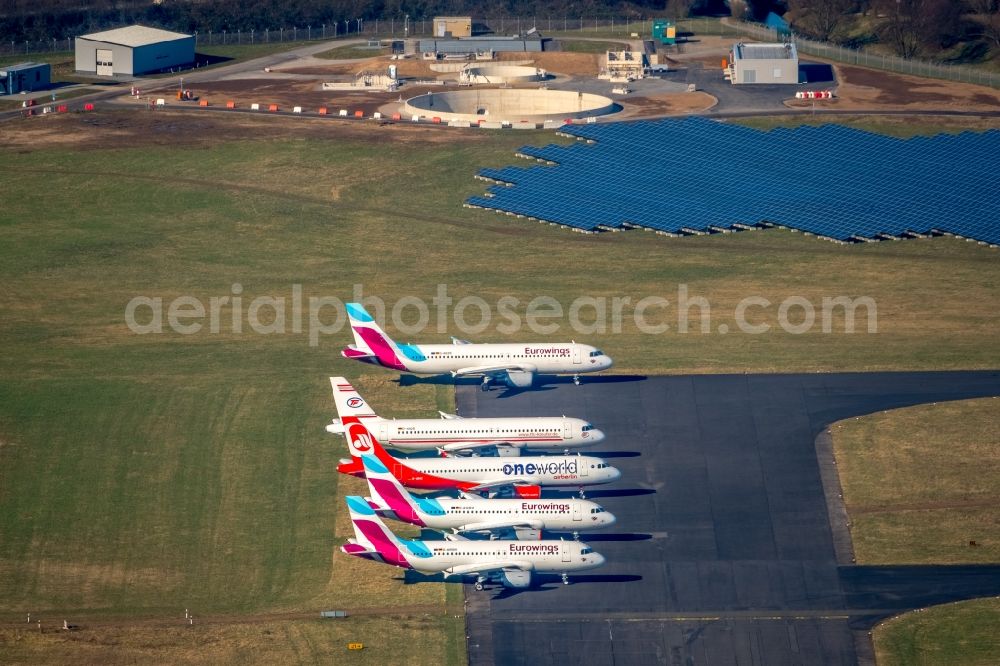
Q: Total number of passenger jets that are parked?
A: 5